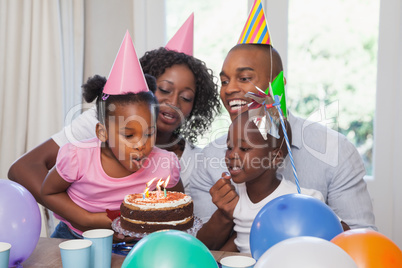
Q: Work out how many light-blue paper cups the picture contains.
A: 4